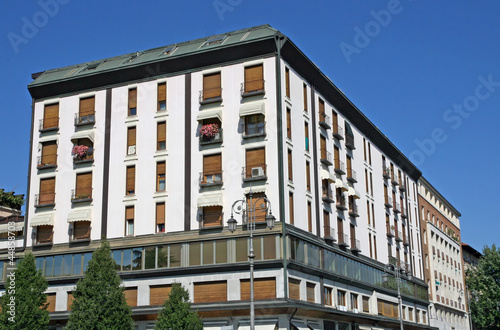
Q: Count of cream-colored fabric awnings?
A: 11